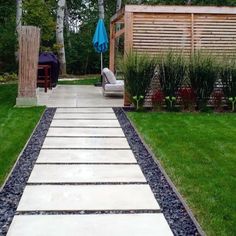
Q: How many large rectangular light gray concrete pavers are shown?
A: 9